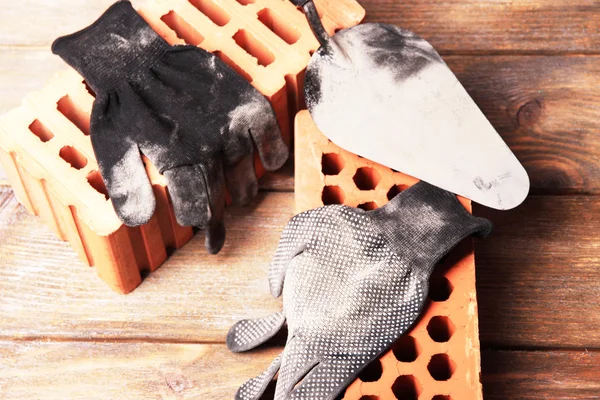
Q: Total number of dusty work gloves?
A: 2